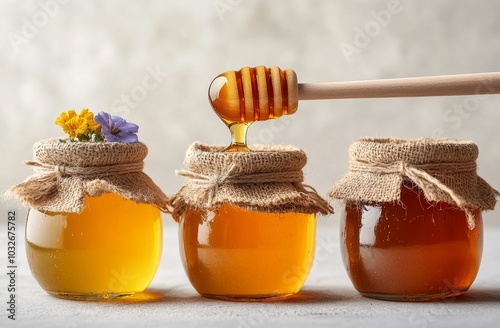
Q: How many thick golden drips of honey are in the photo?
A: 1